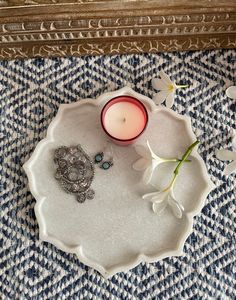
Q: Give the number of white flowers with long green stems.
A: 2